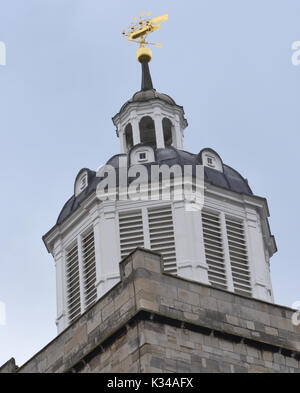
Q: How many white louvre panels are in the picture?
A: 6